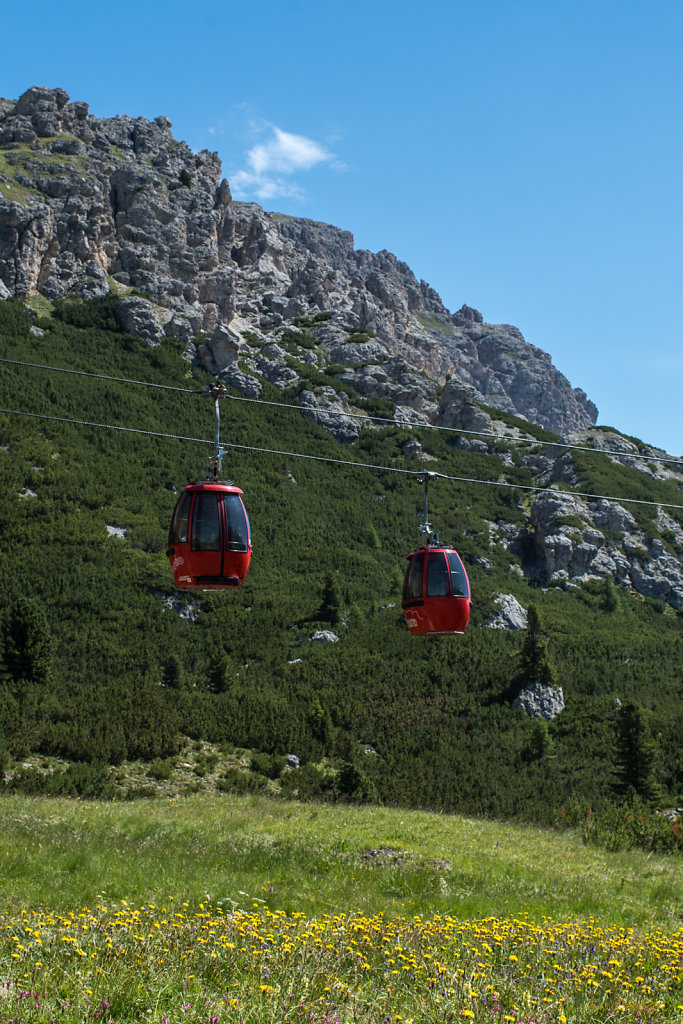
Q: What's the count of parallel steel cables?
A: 2